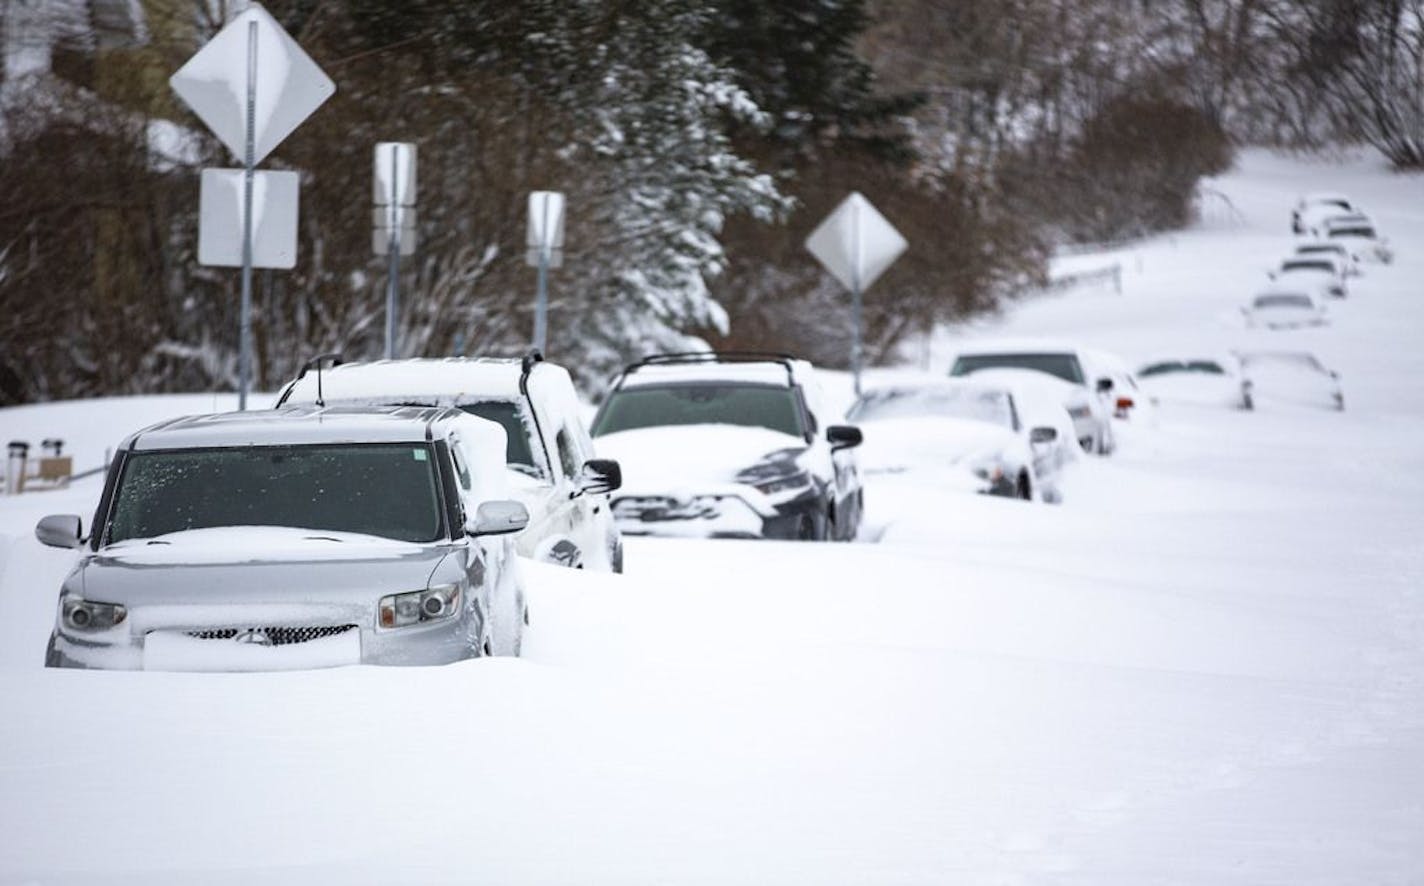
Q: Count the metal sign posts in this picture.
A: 4